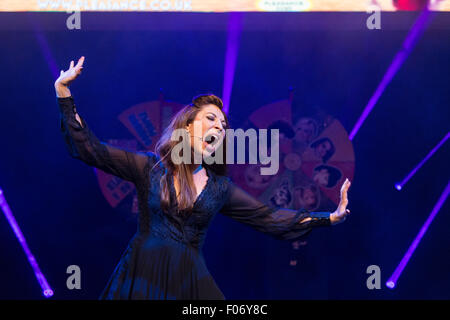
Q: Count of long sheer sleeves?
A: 2